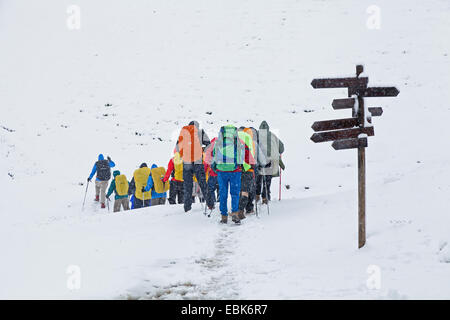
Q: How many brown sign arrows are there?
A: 7